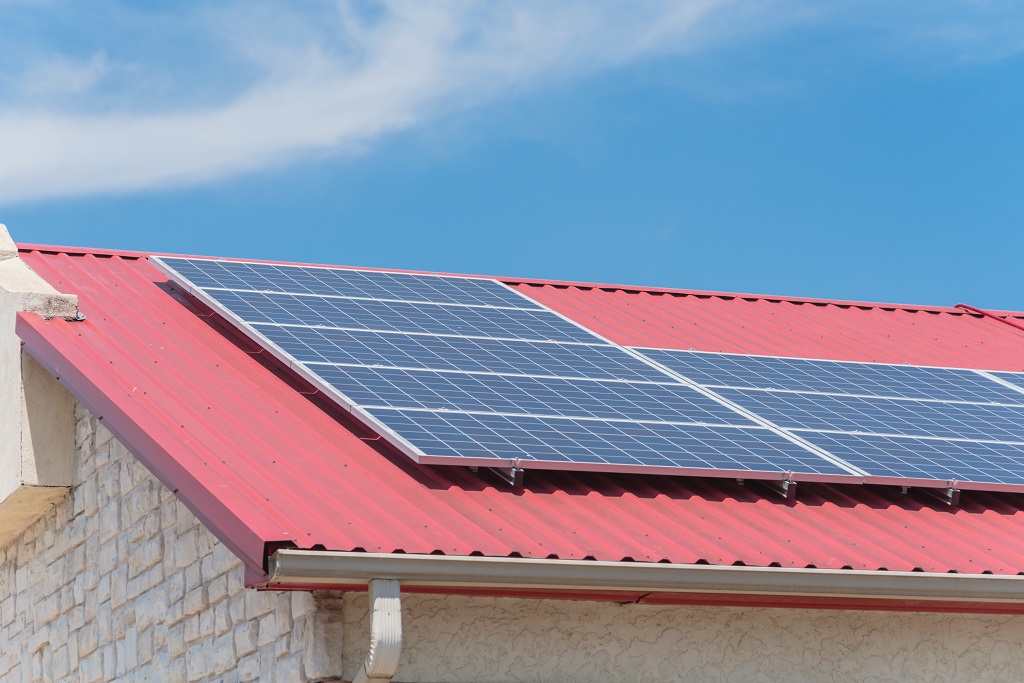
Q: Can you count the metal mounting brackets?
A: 3